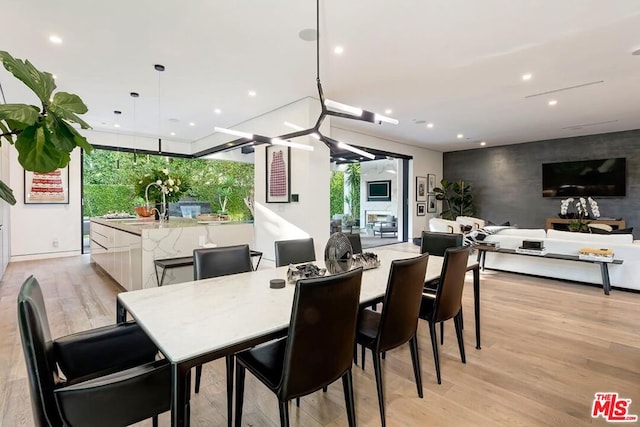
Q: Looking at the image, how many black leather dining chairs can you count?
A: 8